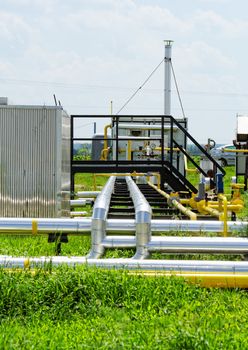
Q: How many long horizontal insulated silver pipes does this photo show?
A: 3